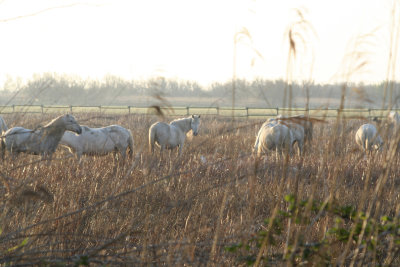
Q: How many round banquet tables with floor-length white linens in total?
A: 0